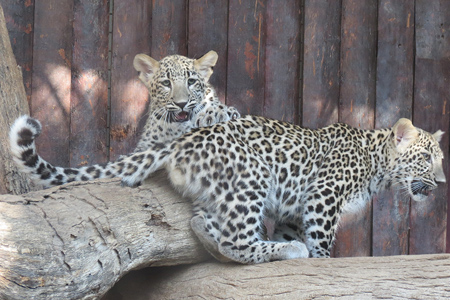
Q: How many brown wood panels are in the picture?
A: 12